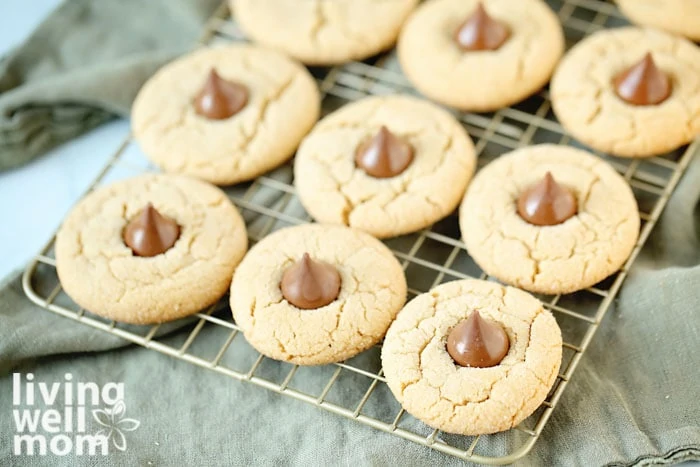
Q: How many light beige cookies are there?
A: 10